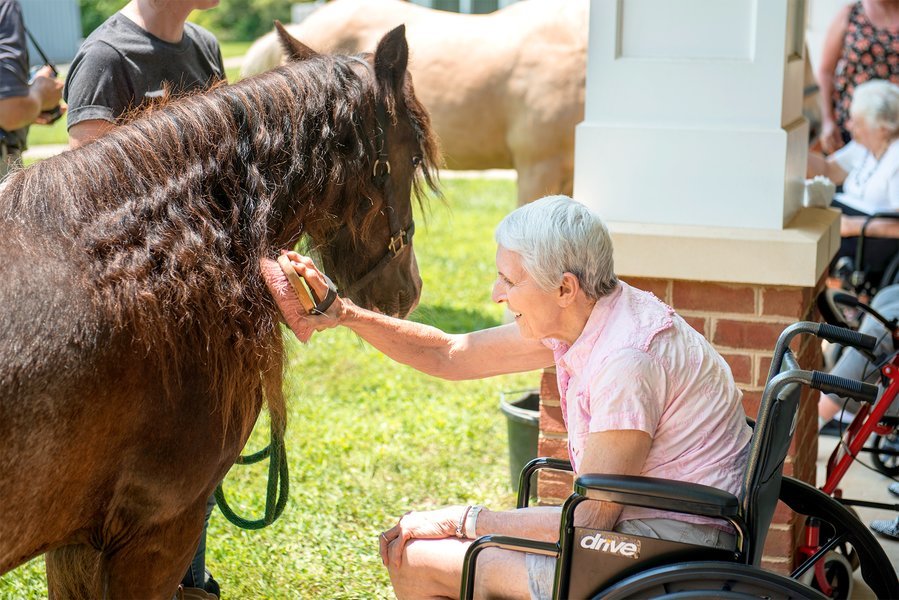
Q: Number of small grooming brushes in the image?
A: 1